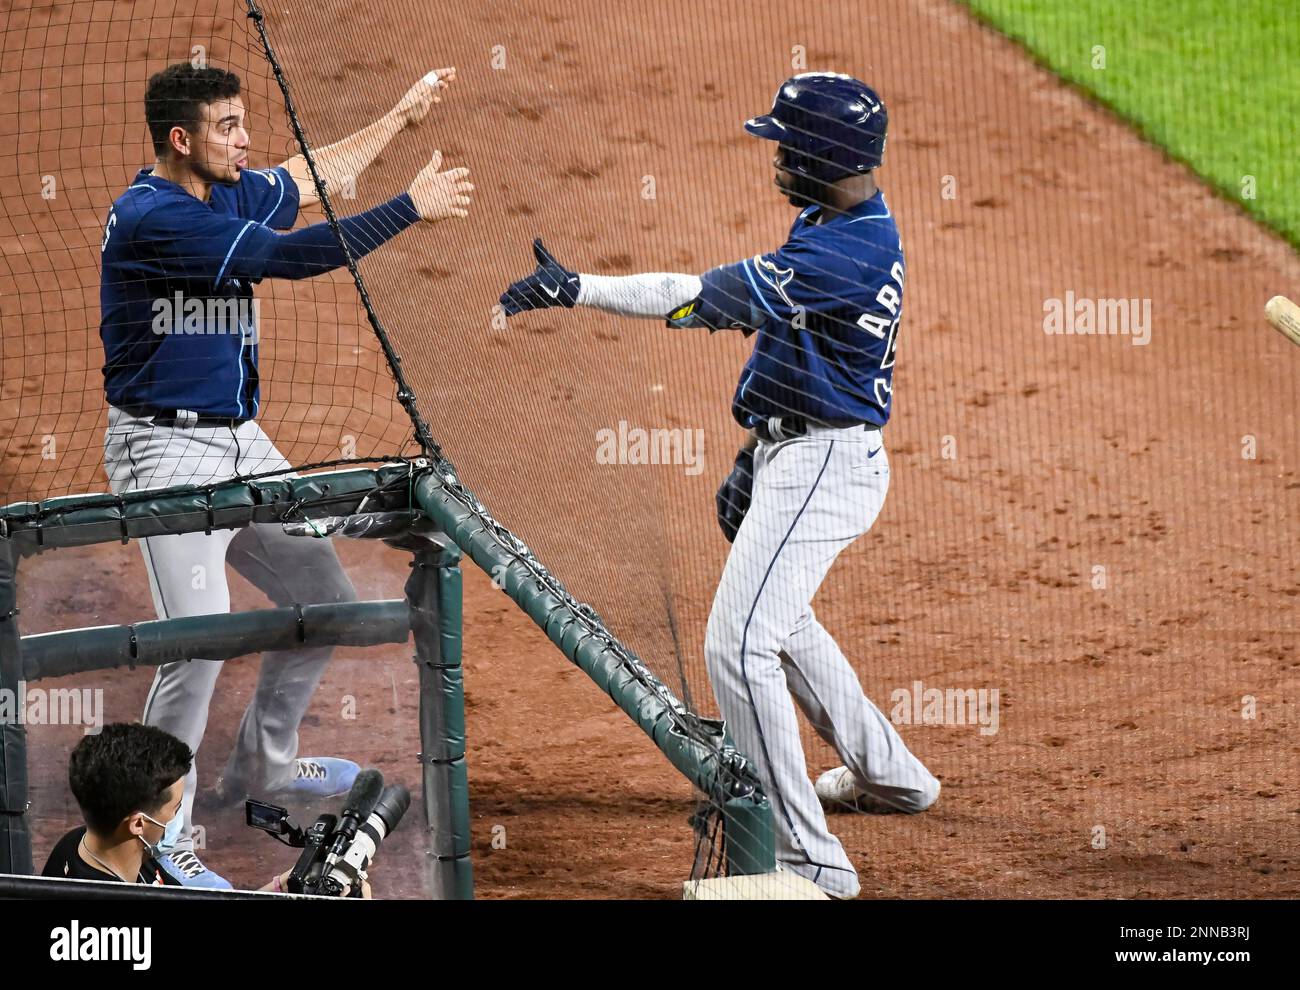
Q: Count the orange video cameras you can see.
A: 0